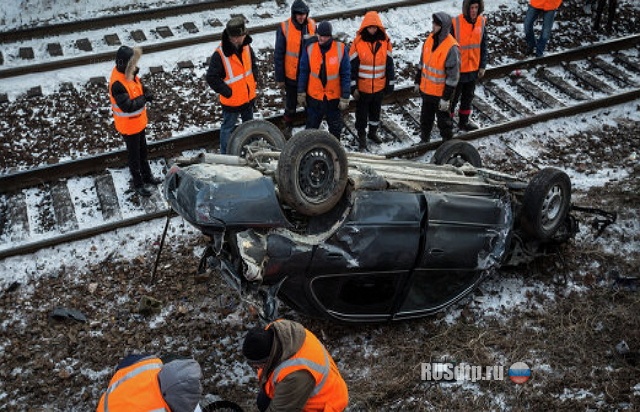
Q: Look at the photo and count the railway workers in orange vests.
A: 10